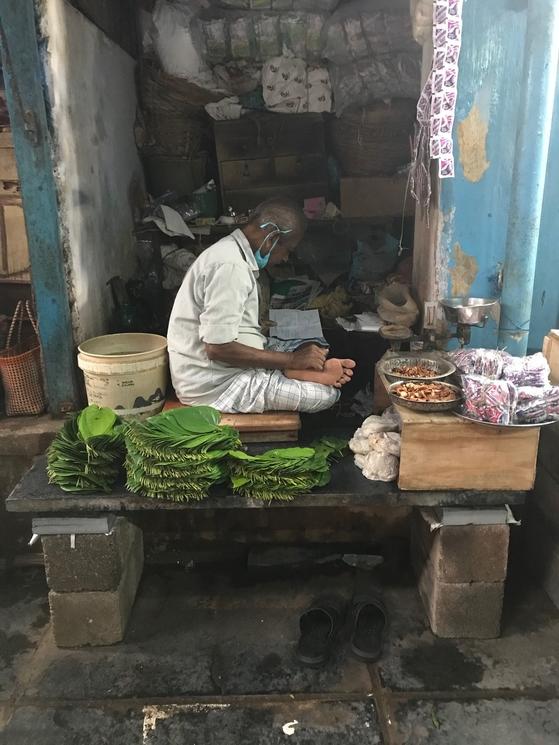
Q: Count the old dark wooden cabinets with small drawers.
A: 1